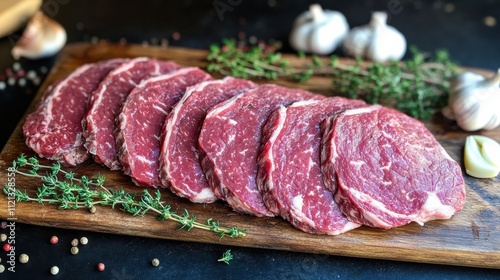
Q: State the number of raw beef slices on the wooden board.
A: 7